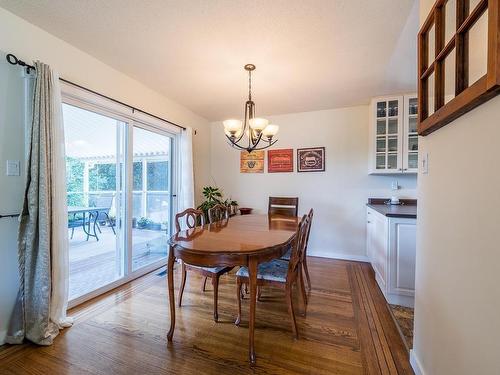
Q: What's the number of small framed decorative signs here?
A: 3